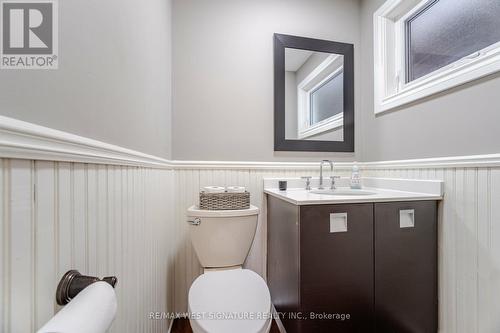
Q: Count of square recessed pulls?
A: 2